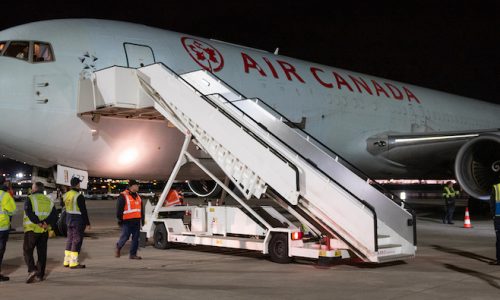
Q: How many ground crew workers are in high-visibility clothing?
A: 7